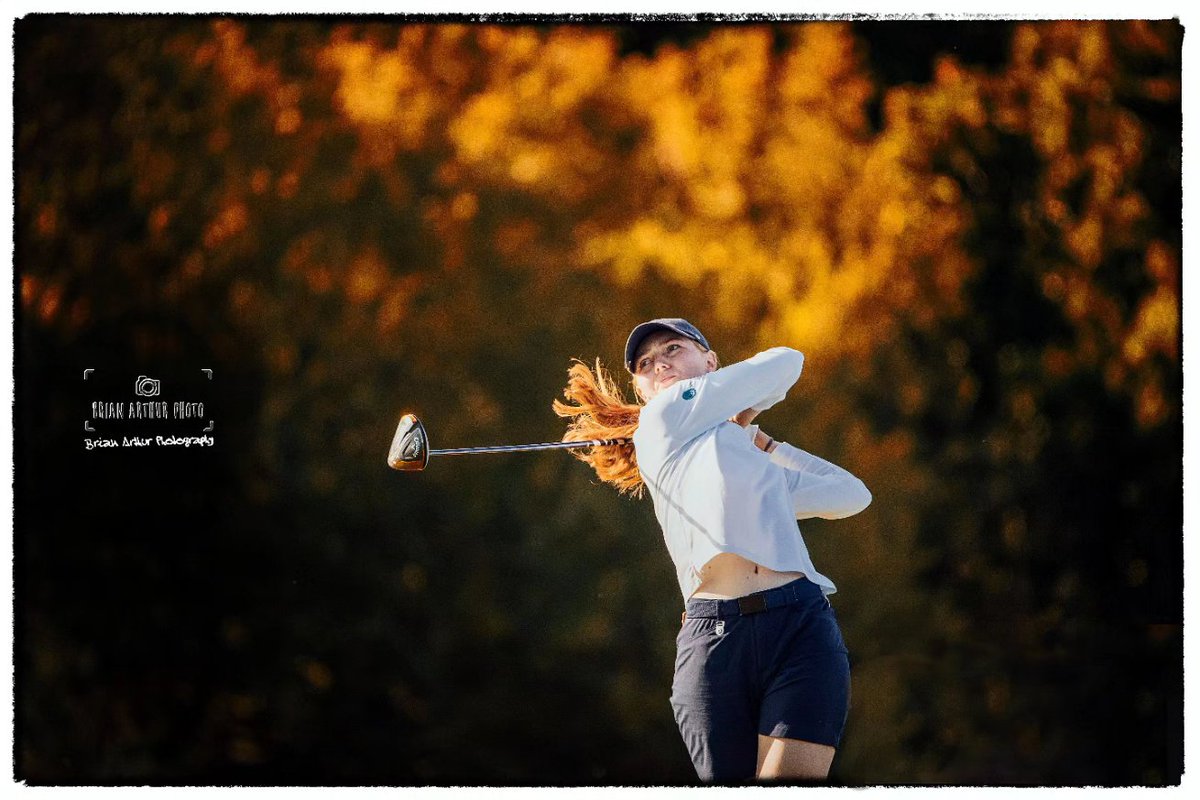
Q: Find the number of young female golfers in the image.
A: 1